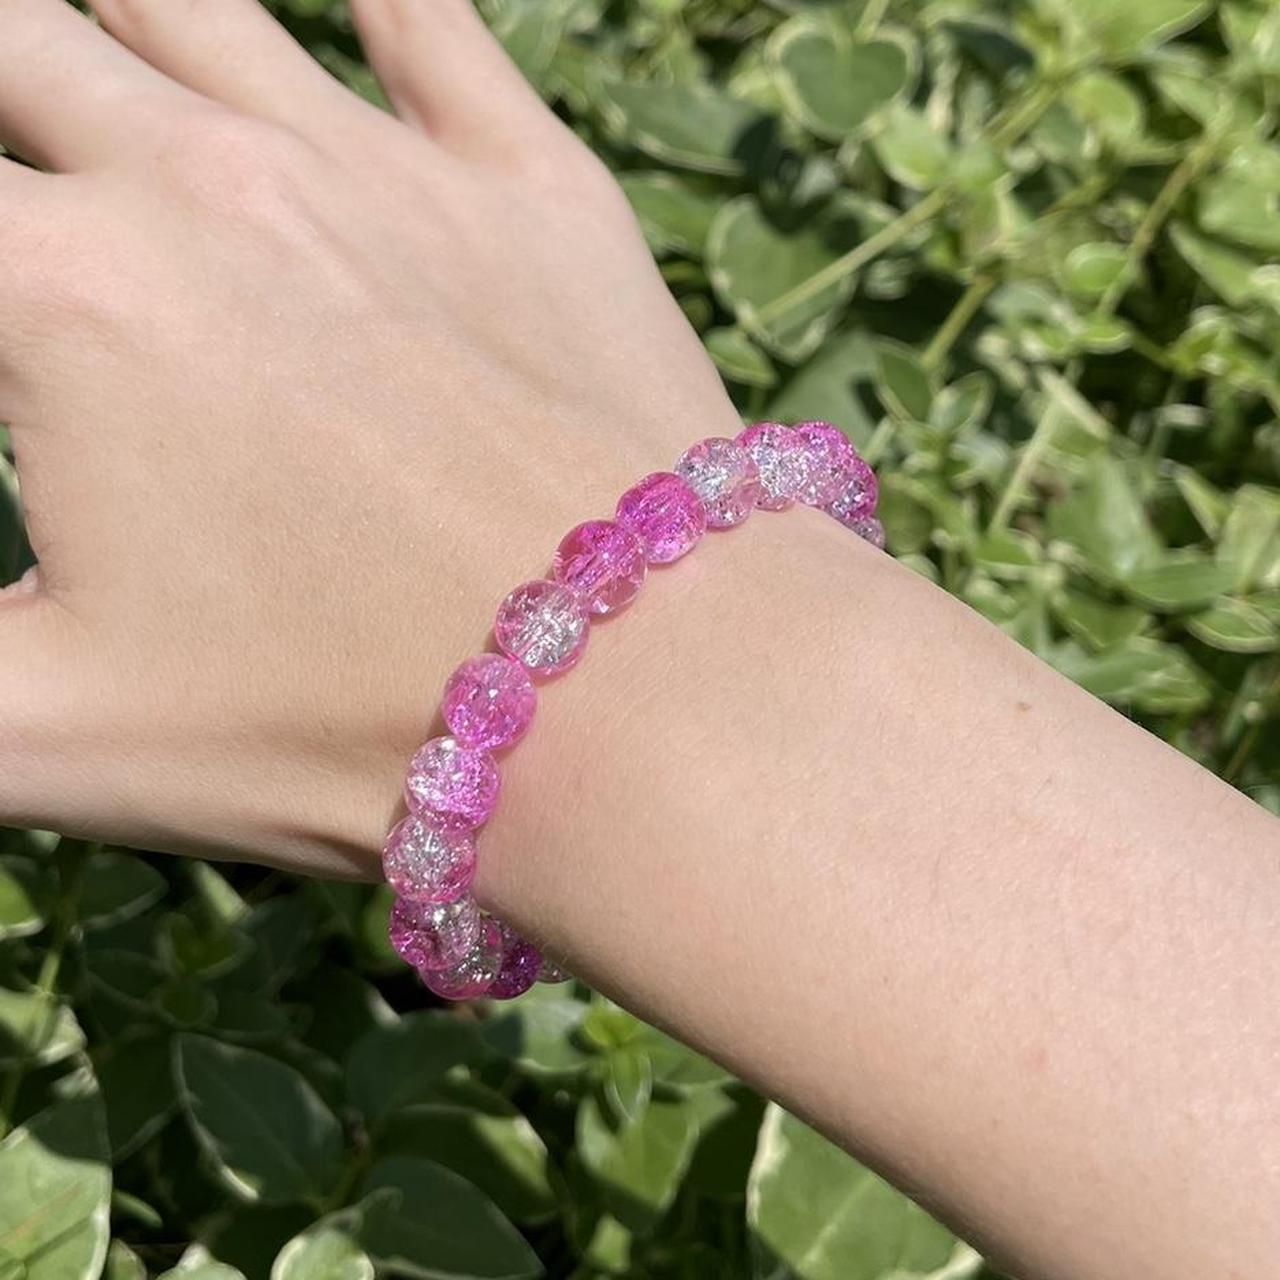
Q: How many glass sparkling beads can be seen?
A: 15